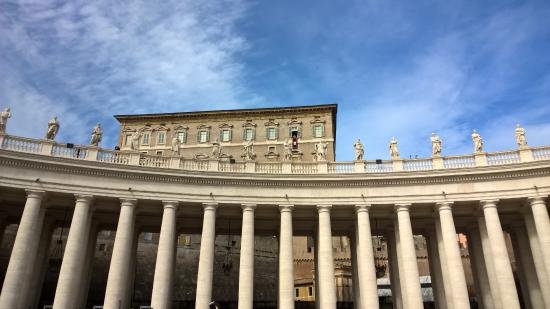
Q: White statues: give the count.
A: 14